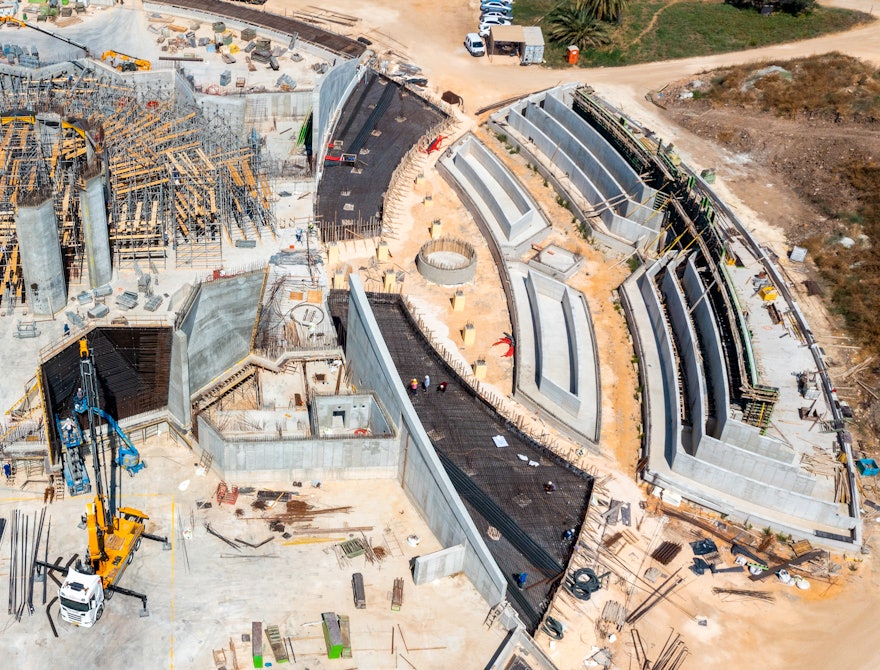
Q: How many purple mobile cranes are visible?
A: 0